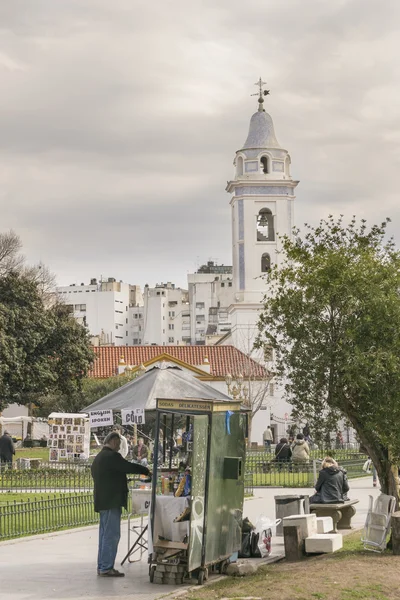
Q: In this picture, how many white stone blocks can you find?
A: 3